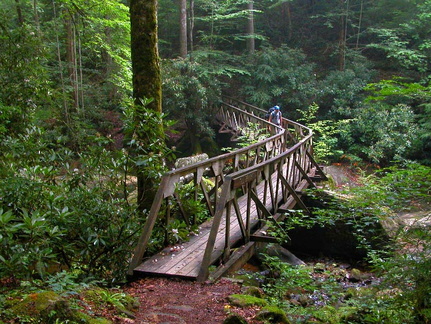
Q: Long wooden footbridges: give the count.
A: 1